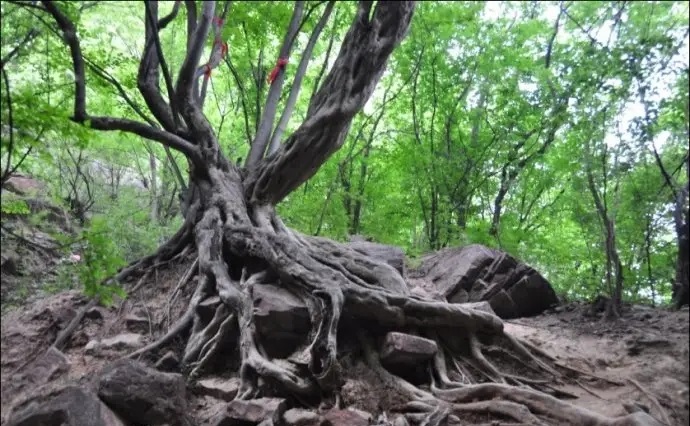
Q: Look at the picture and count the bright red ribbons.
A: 4